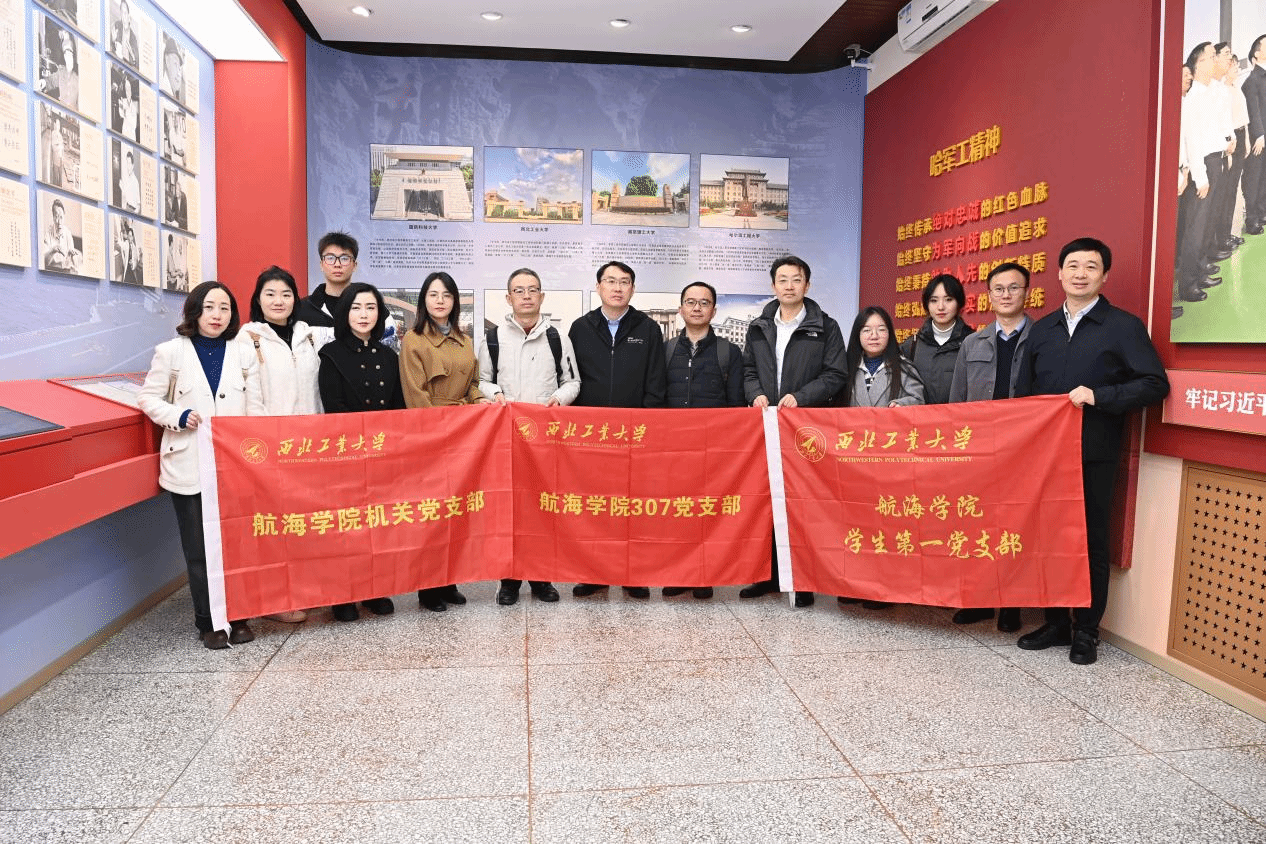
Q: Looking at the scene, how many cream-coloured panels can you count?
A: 15